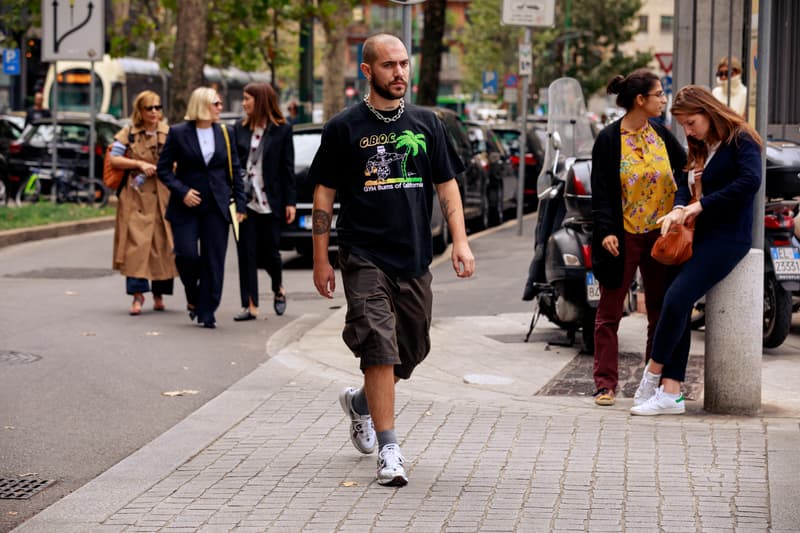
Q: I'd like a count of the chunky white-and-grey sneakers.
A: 2